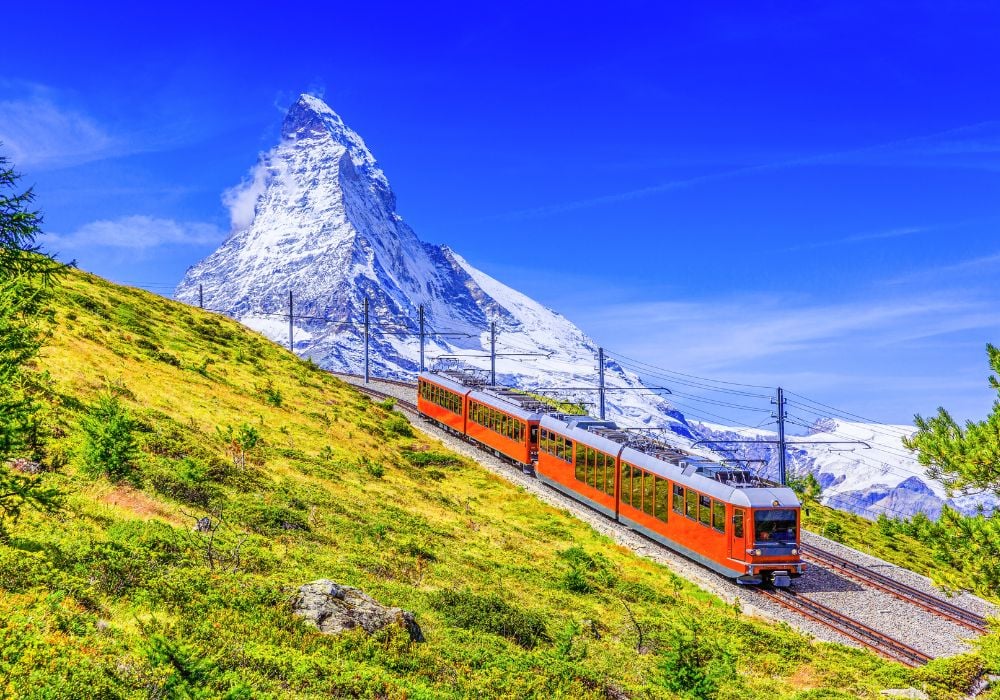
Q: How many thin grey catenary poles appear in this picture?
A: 7